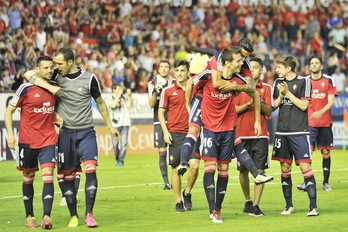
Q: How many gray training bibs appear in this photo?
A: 1